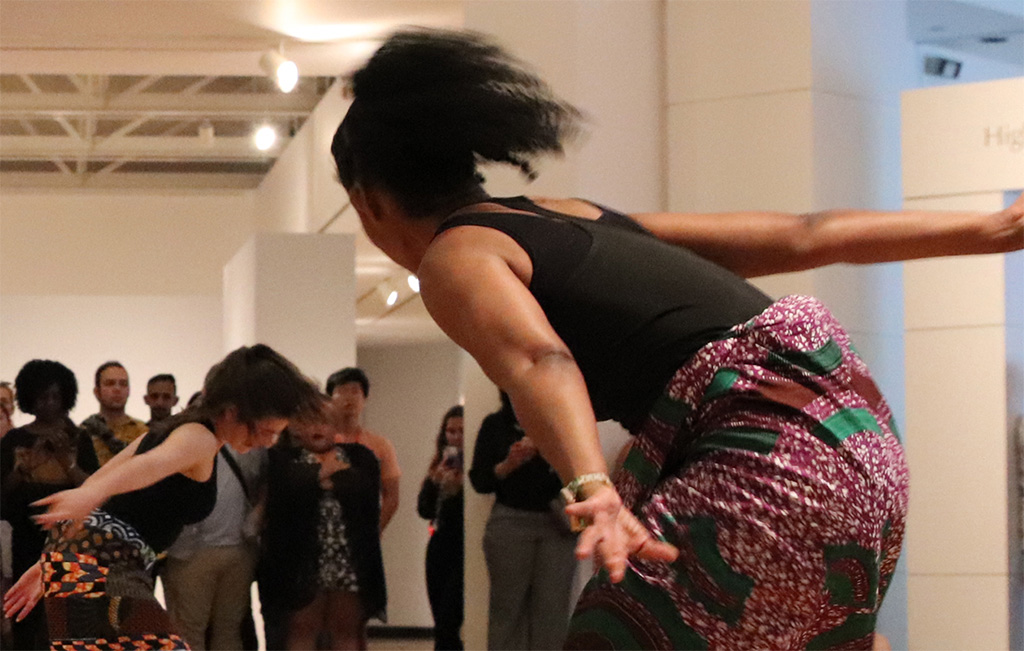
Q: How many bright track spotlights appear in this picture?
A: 4